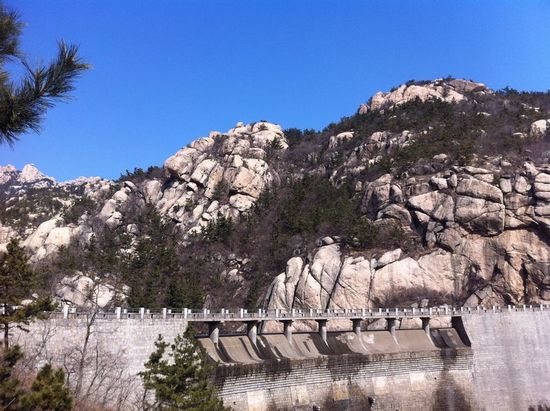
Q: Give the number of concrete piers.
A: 7